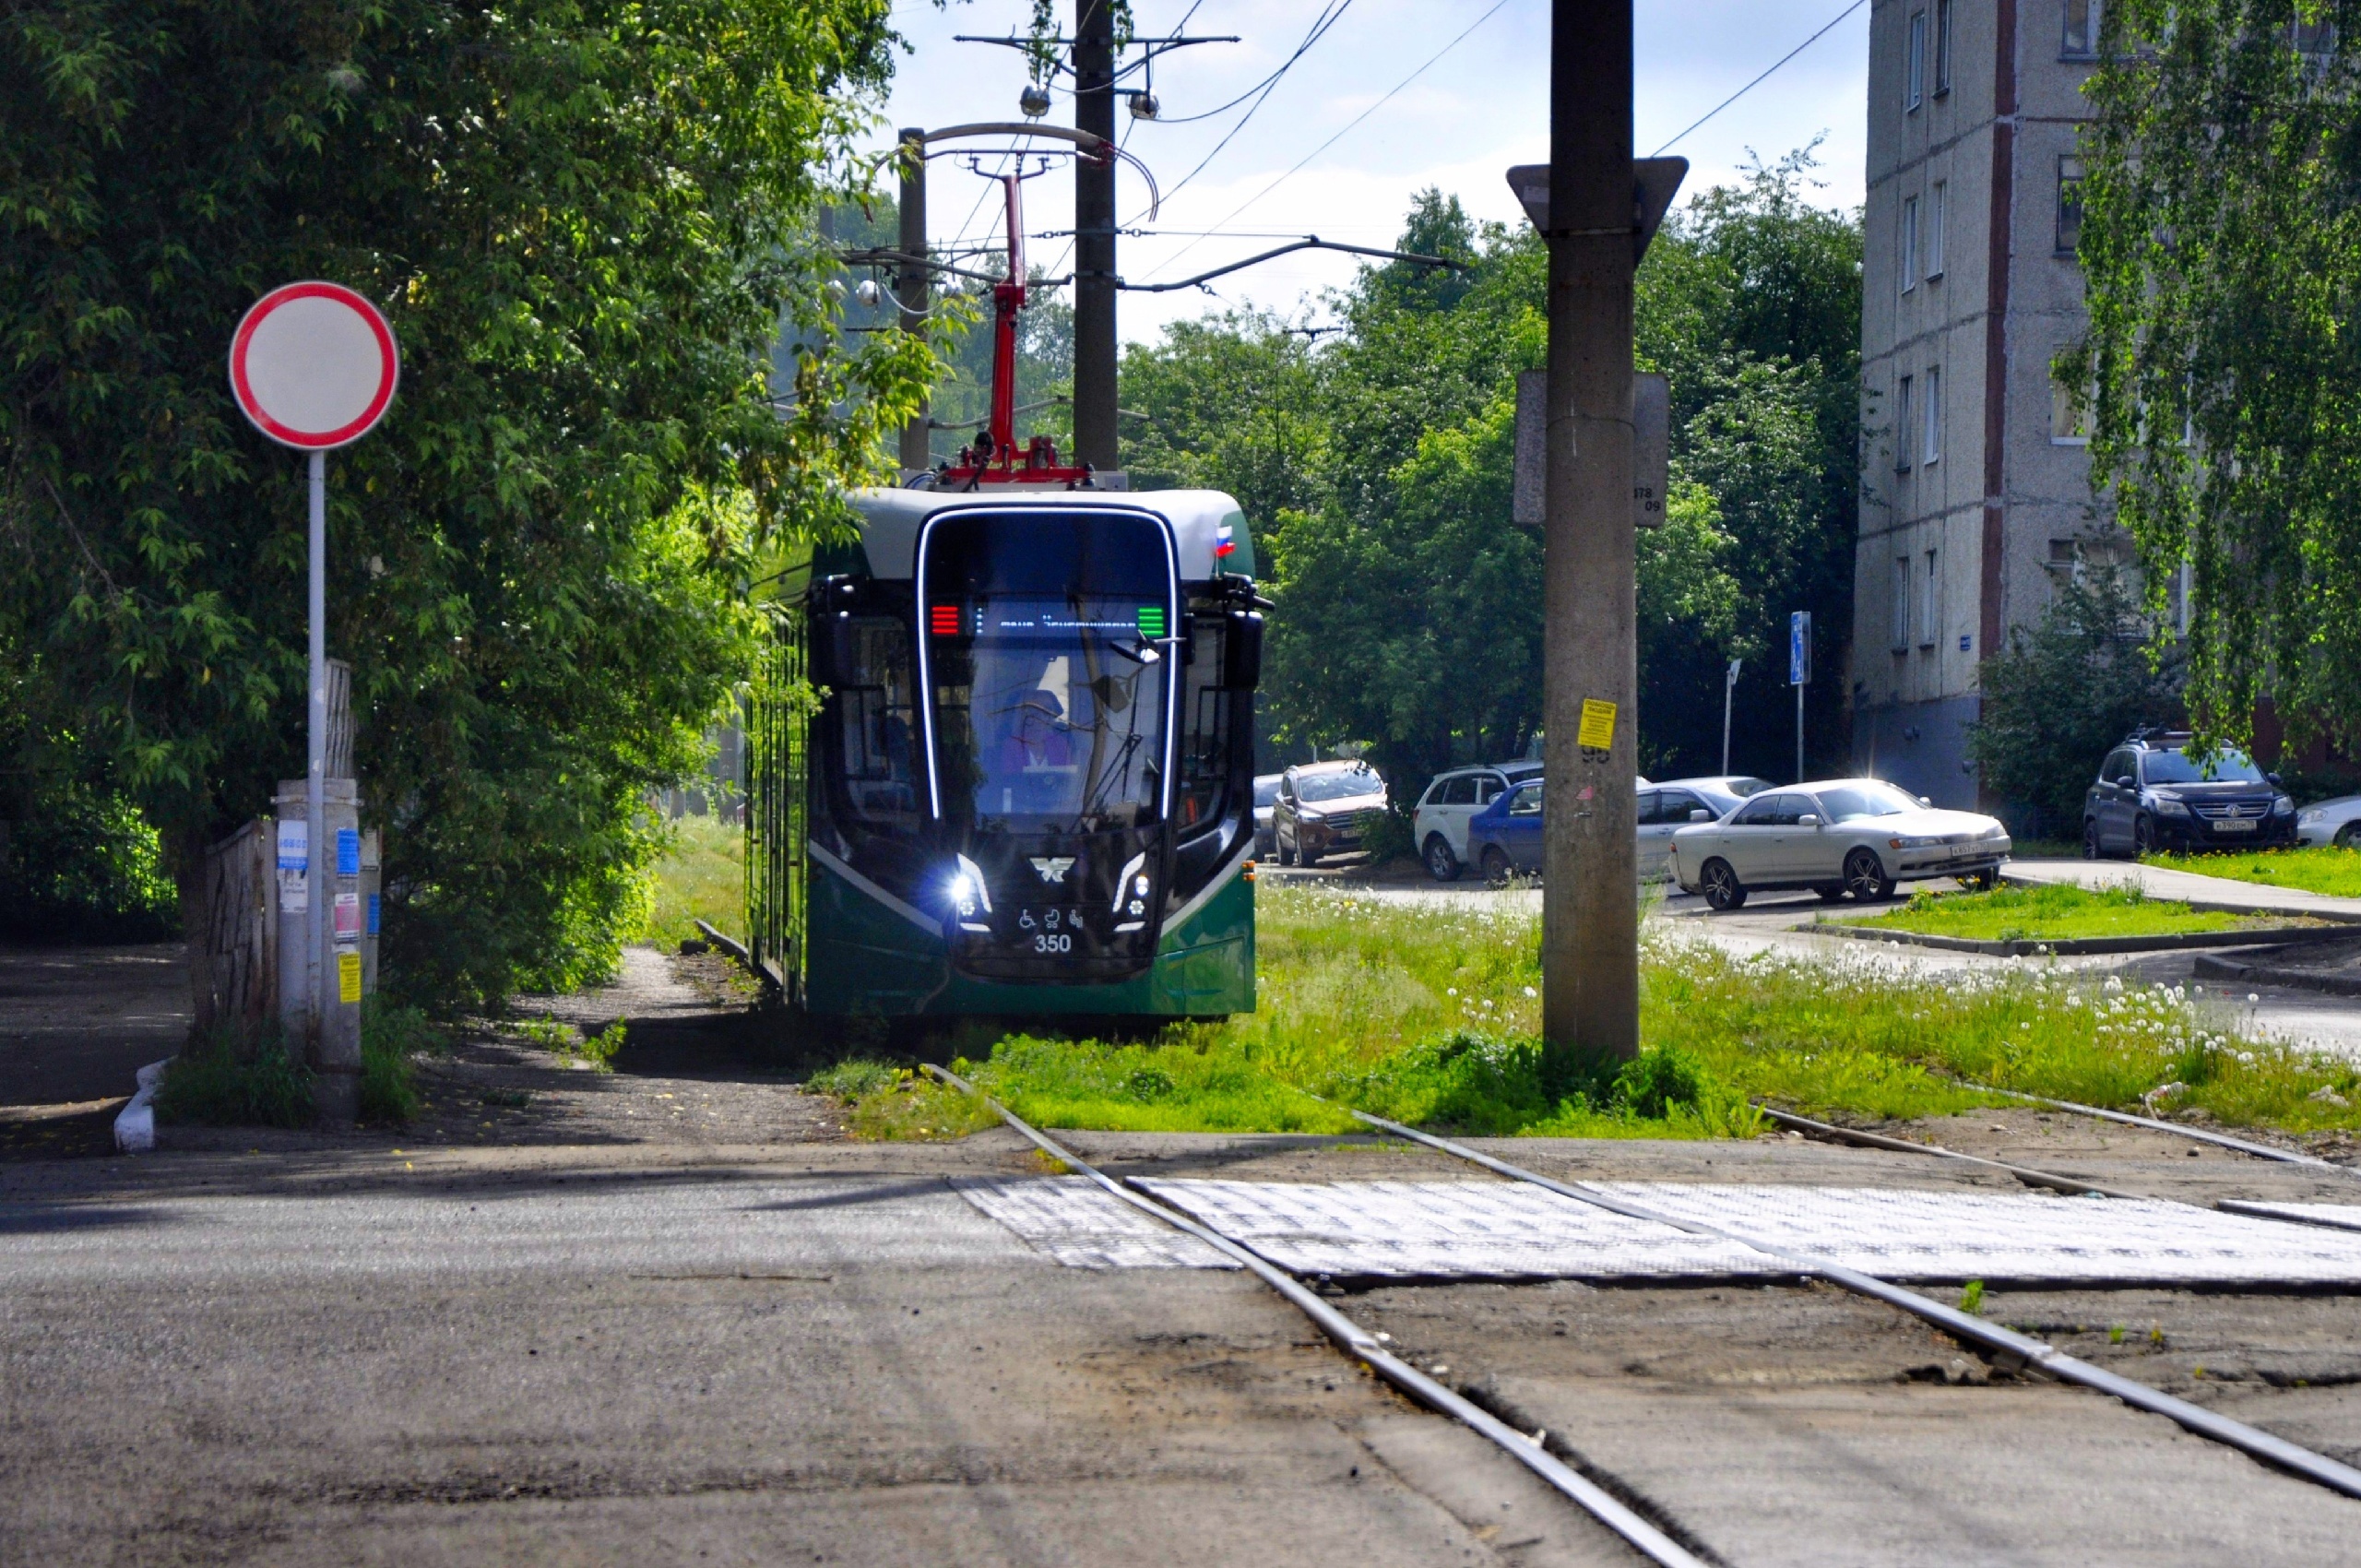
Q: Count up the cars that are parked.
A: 8